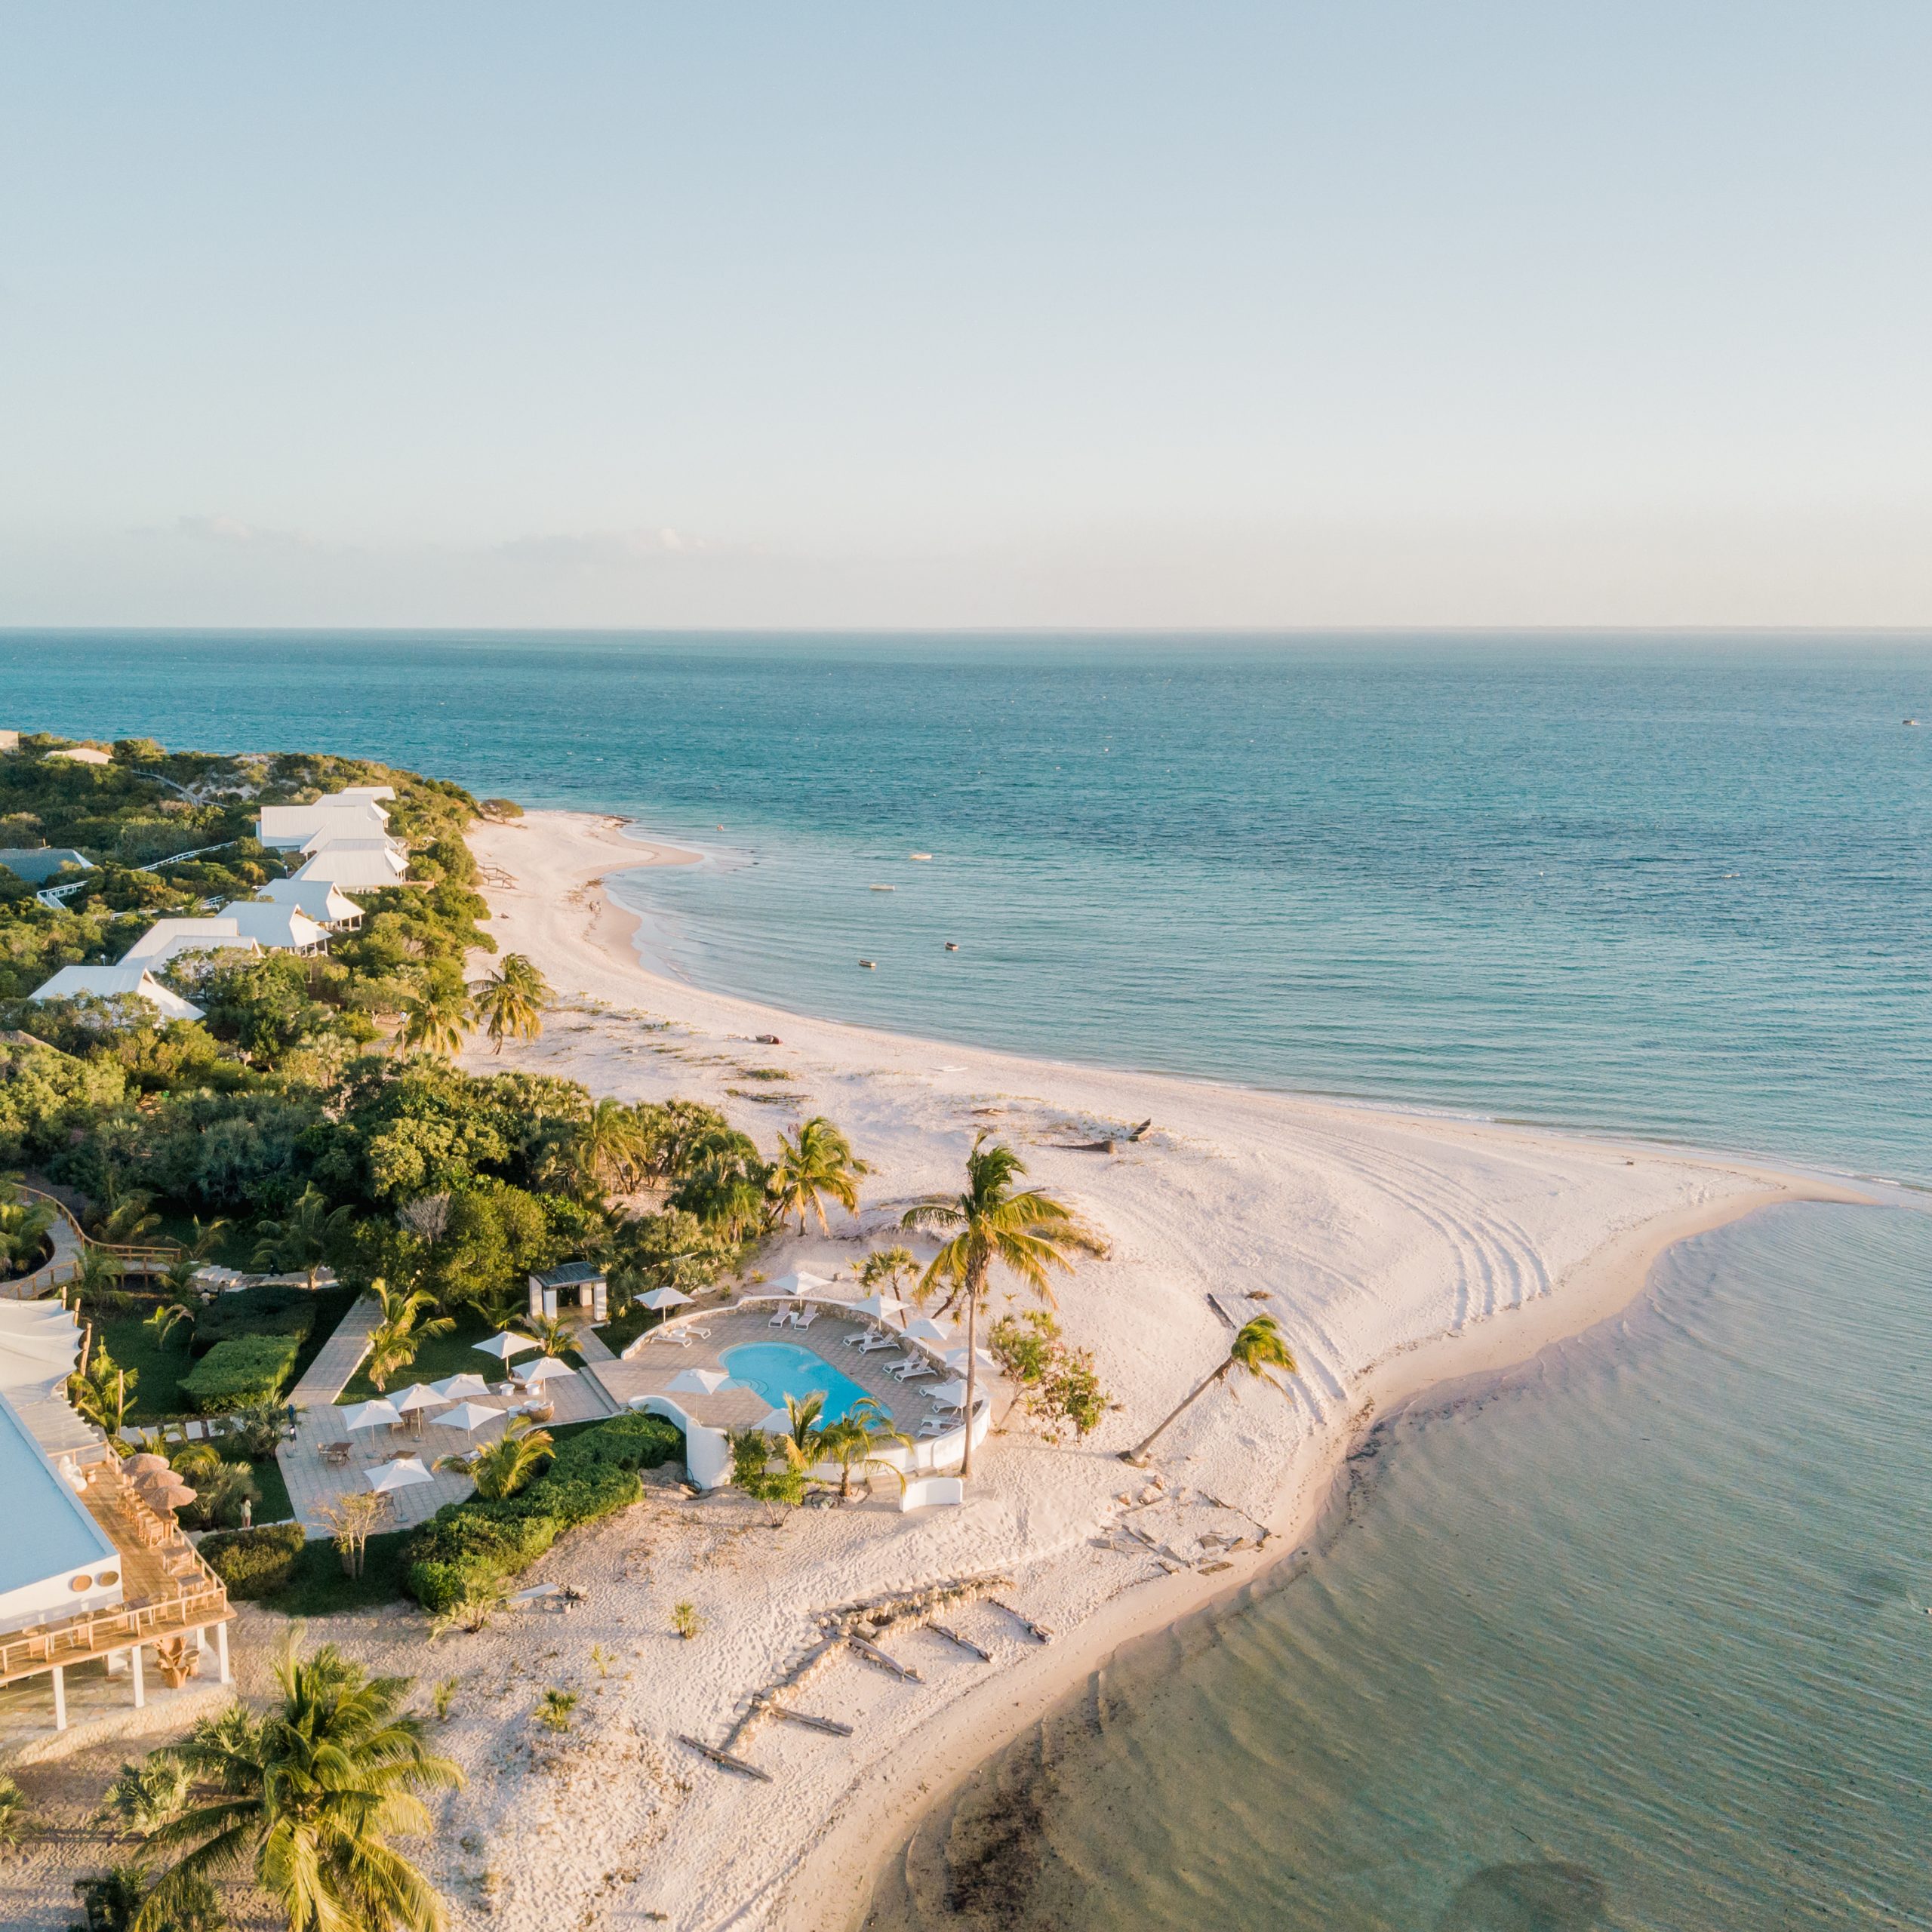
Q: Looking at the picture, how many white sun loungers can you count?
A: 12